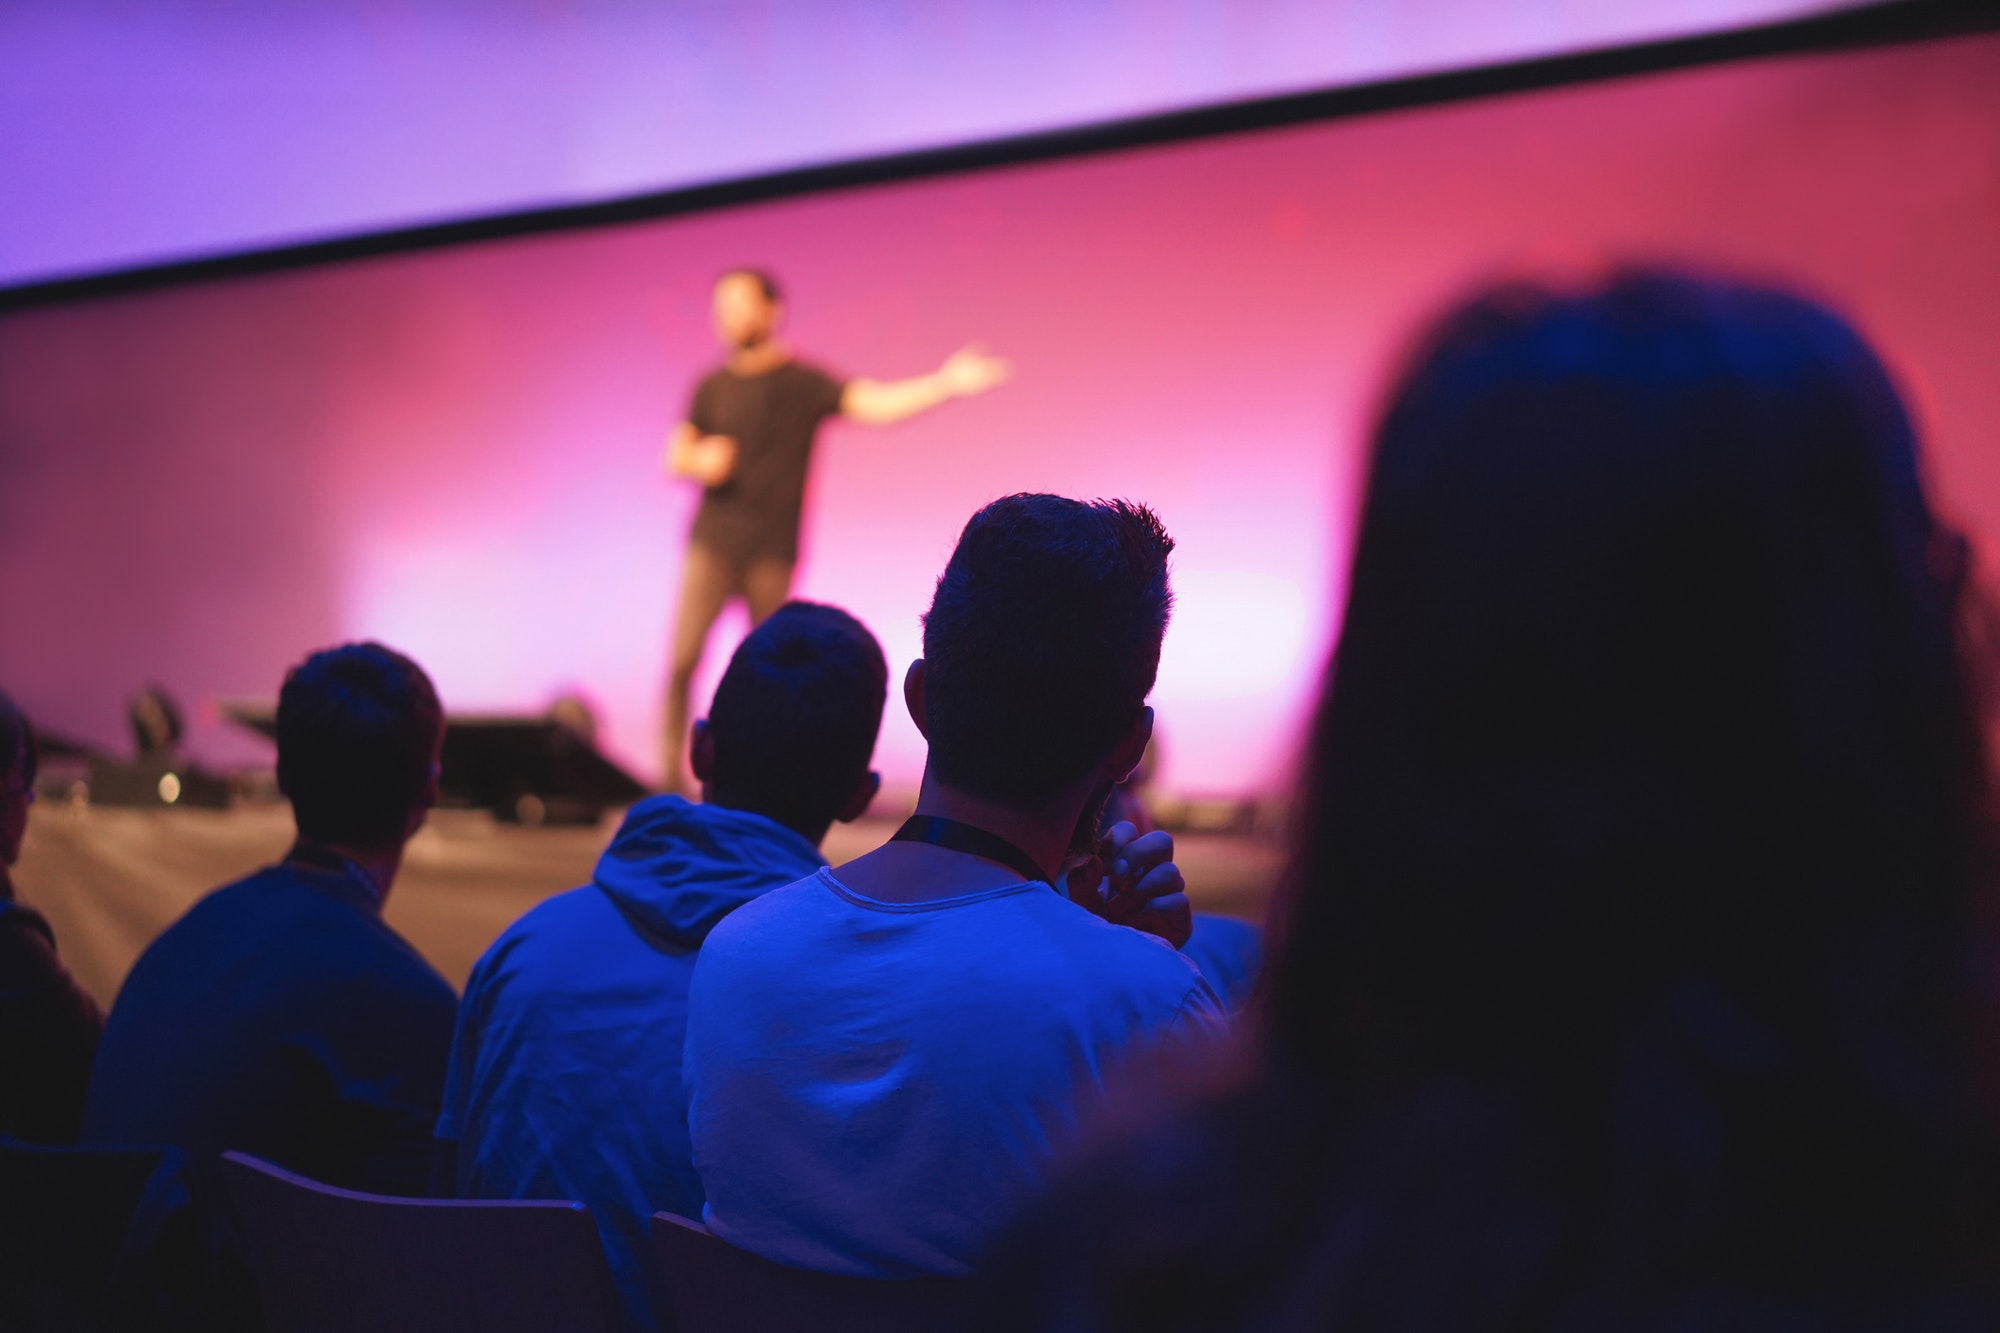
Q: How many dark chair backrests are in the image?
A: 3